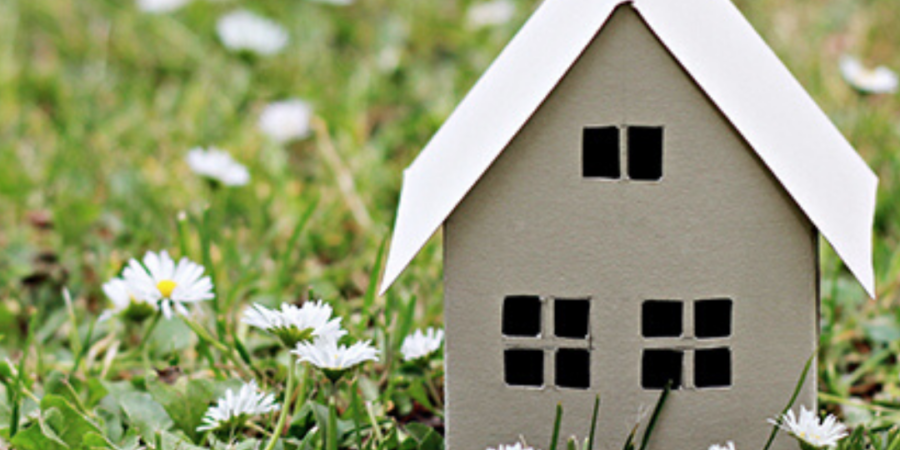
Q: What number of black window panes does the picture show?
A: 10